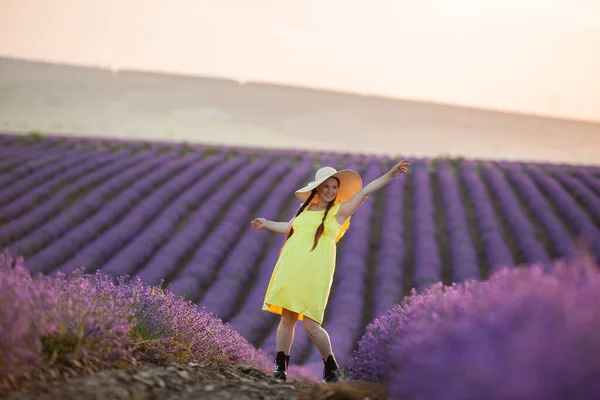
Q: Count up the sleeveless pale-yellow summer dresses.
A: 1